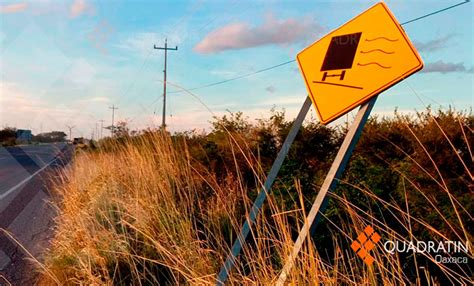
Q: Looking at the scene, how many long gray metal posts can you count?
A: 2